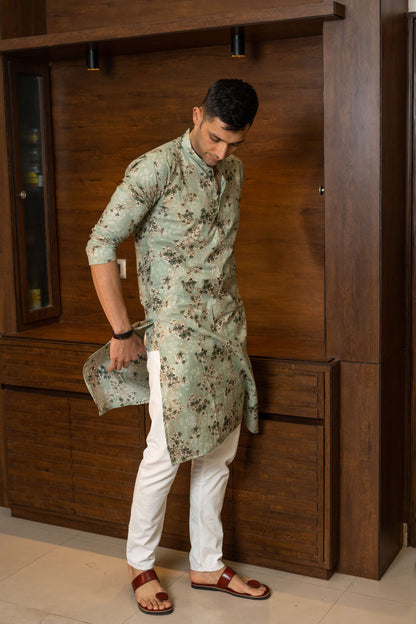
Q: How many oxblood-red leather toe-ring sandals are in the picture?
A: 2